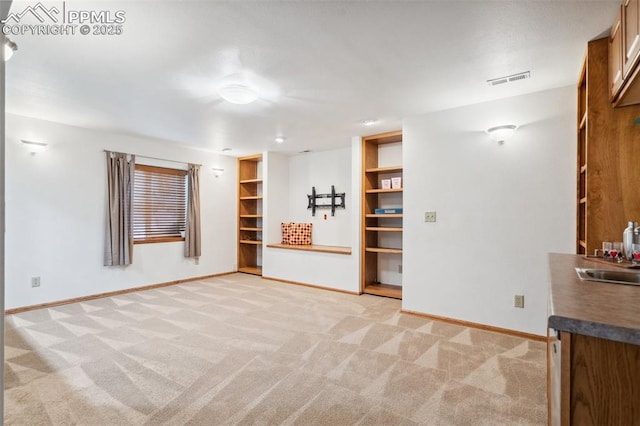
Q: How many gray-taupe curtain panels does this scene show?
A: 2